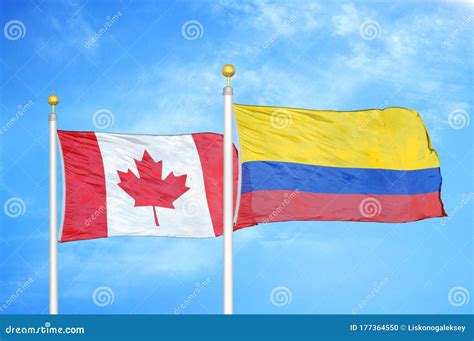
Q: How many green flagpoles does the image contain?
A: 0